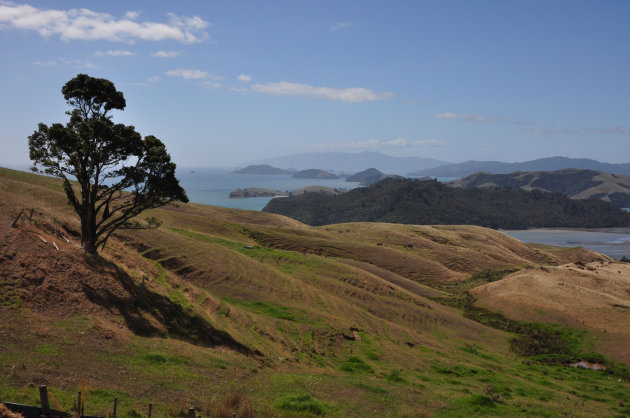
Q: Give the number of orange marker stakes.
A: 1